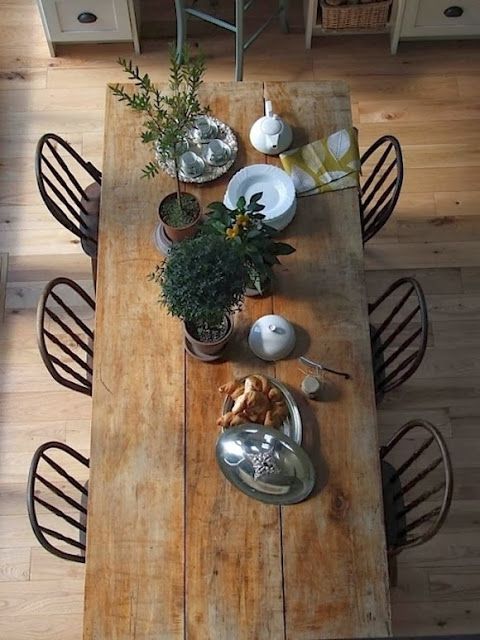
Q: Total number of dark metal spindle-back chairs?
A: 6